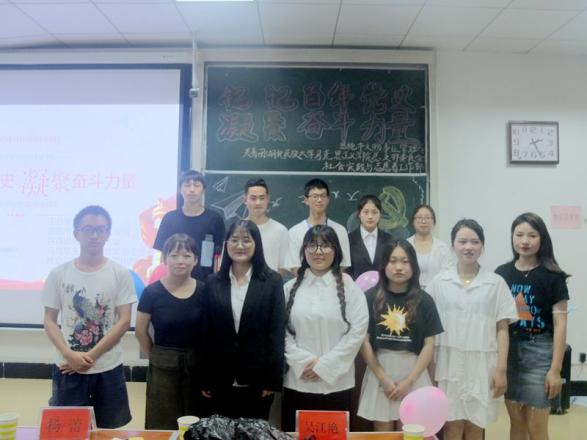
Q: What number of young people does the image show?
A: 12